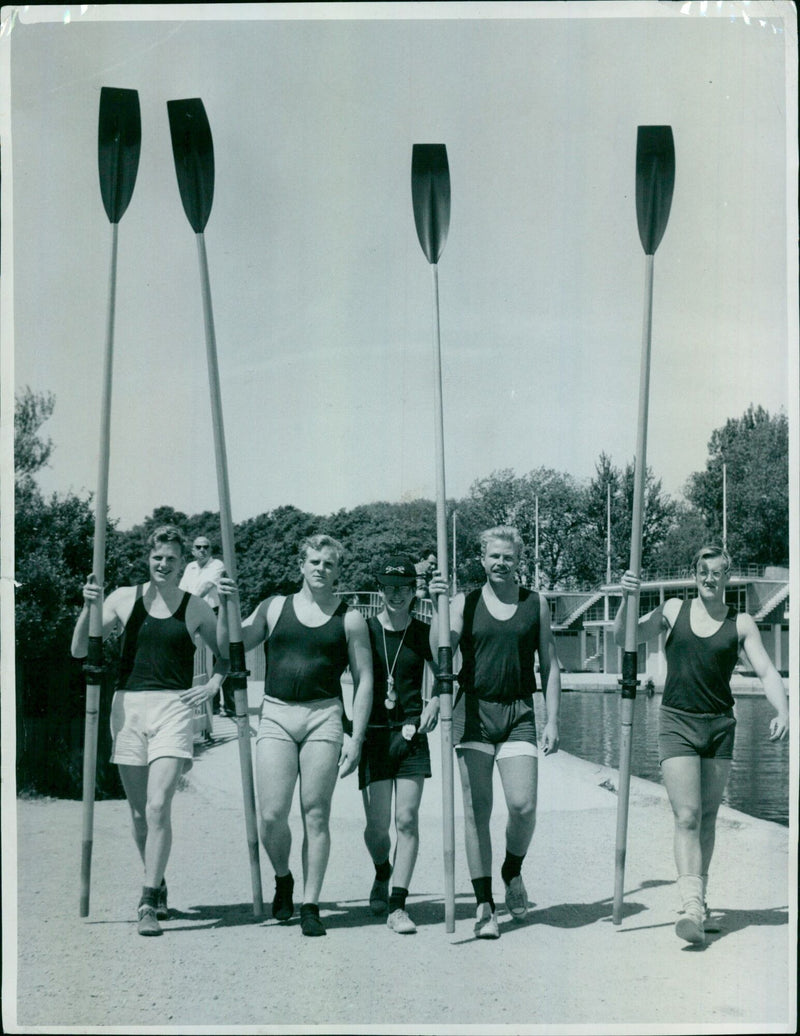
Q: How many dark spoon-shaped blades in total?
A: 4